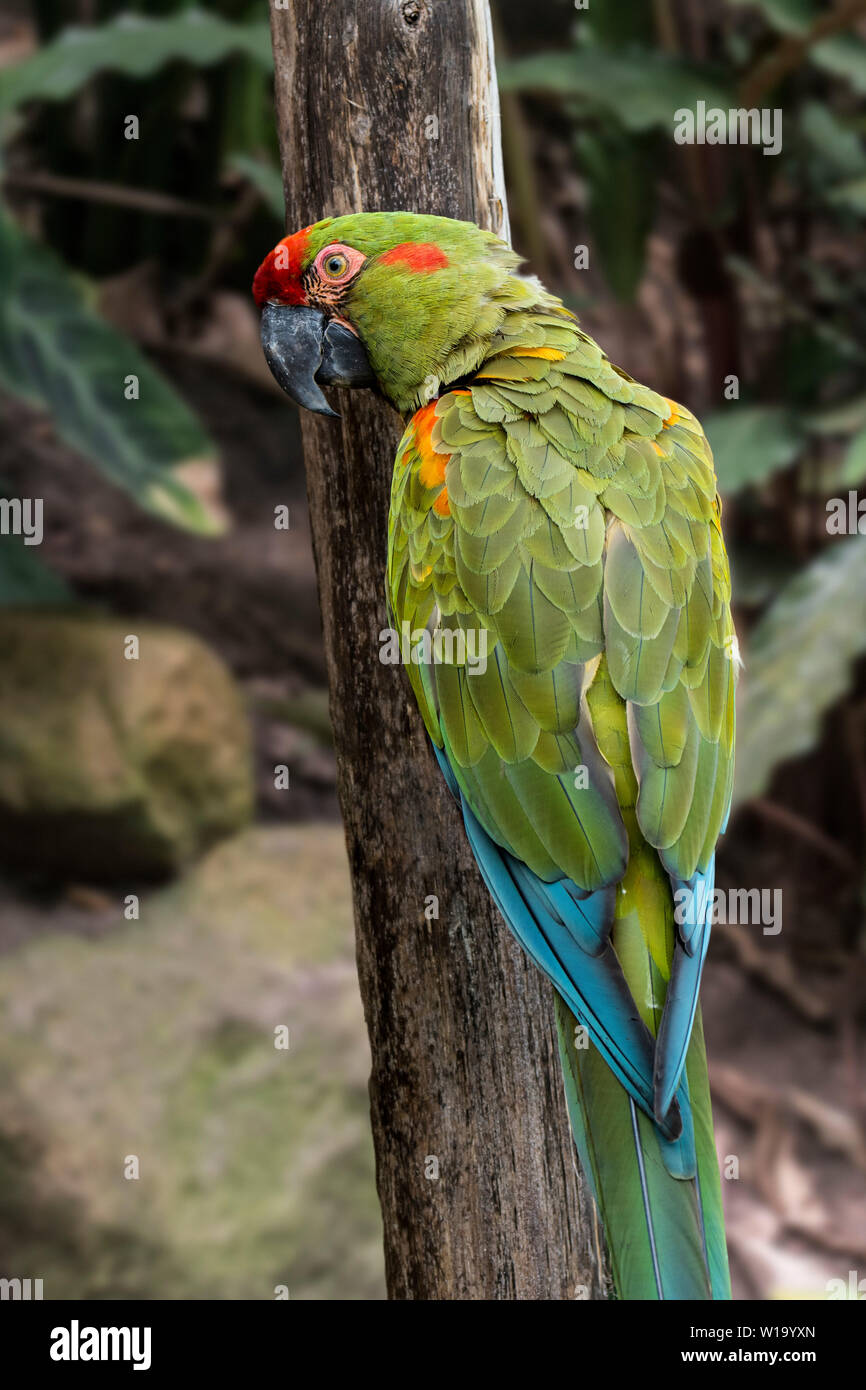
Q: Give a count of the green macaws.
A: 1